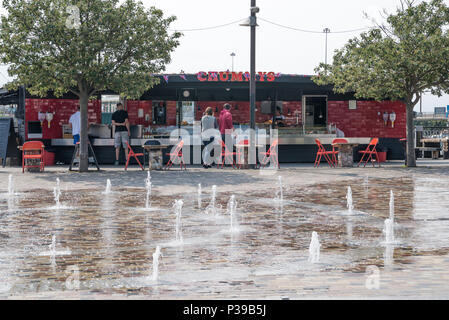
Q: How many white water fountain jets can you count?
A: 15